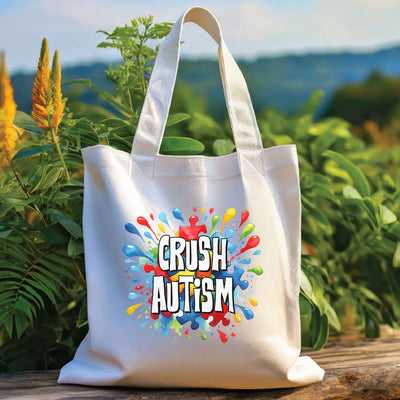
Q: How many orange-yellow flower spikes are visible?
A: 3